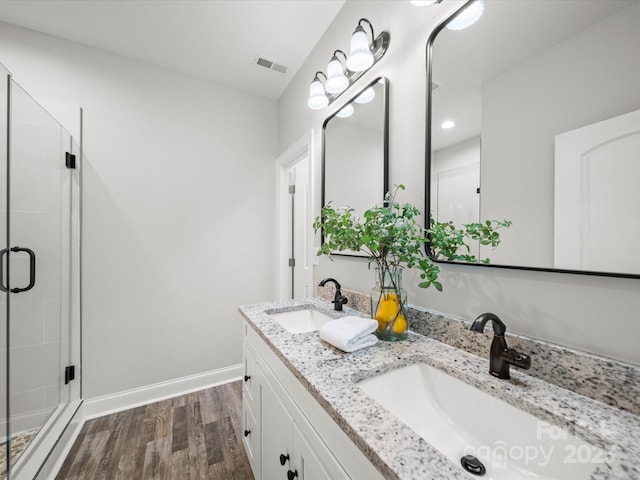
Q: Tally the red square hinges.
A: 0